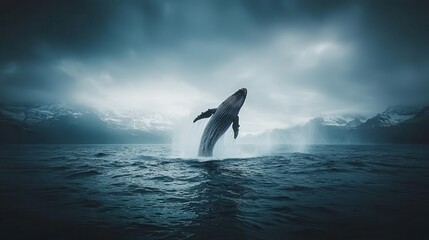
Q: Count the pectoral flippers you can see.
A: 2